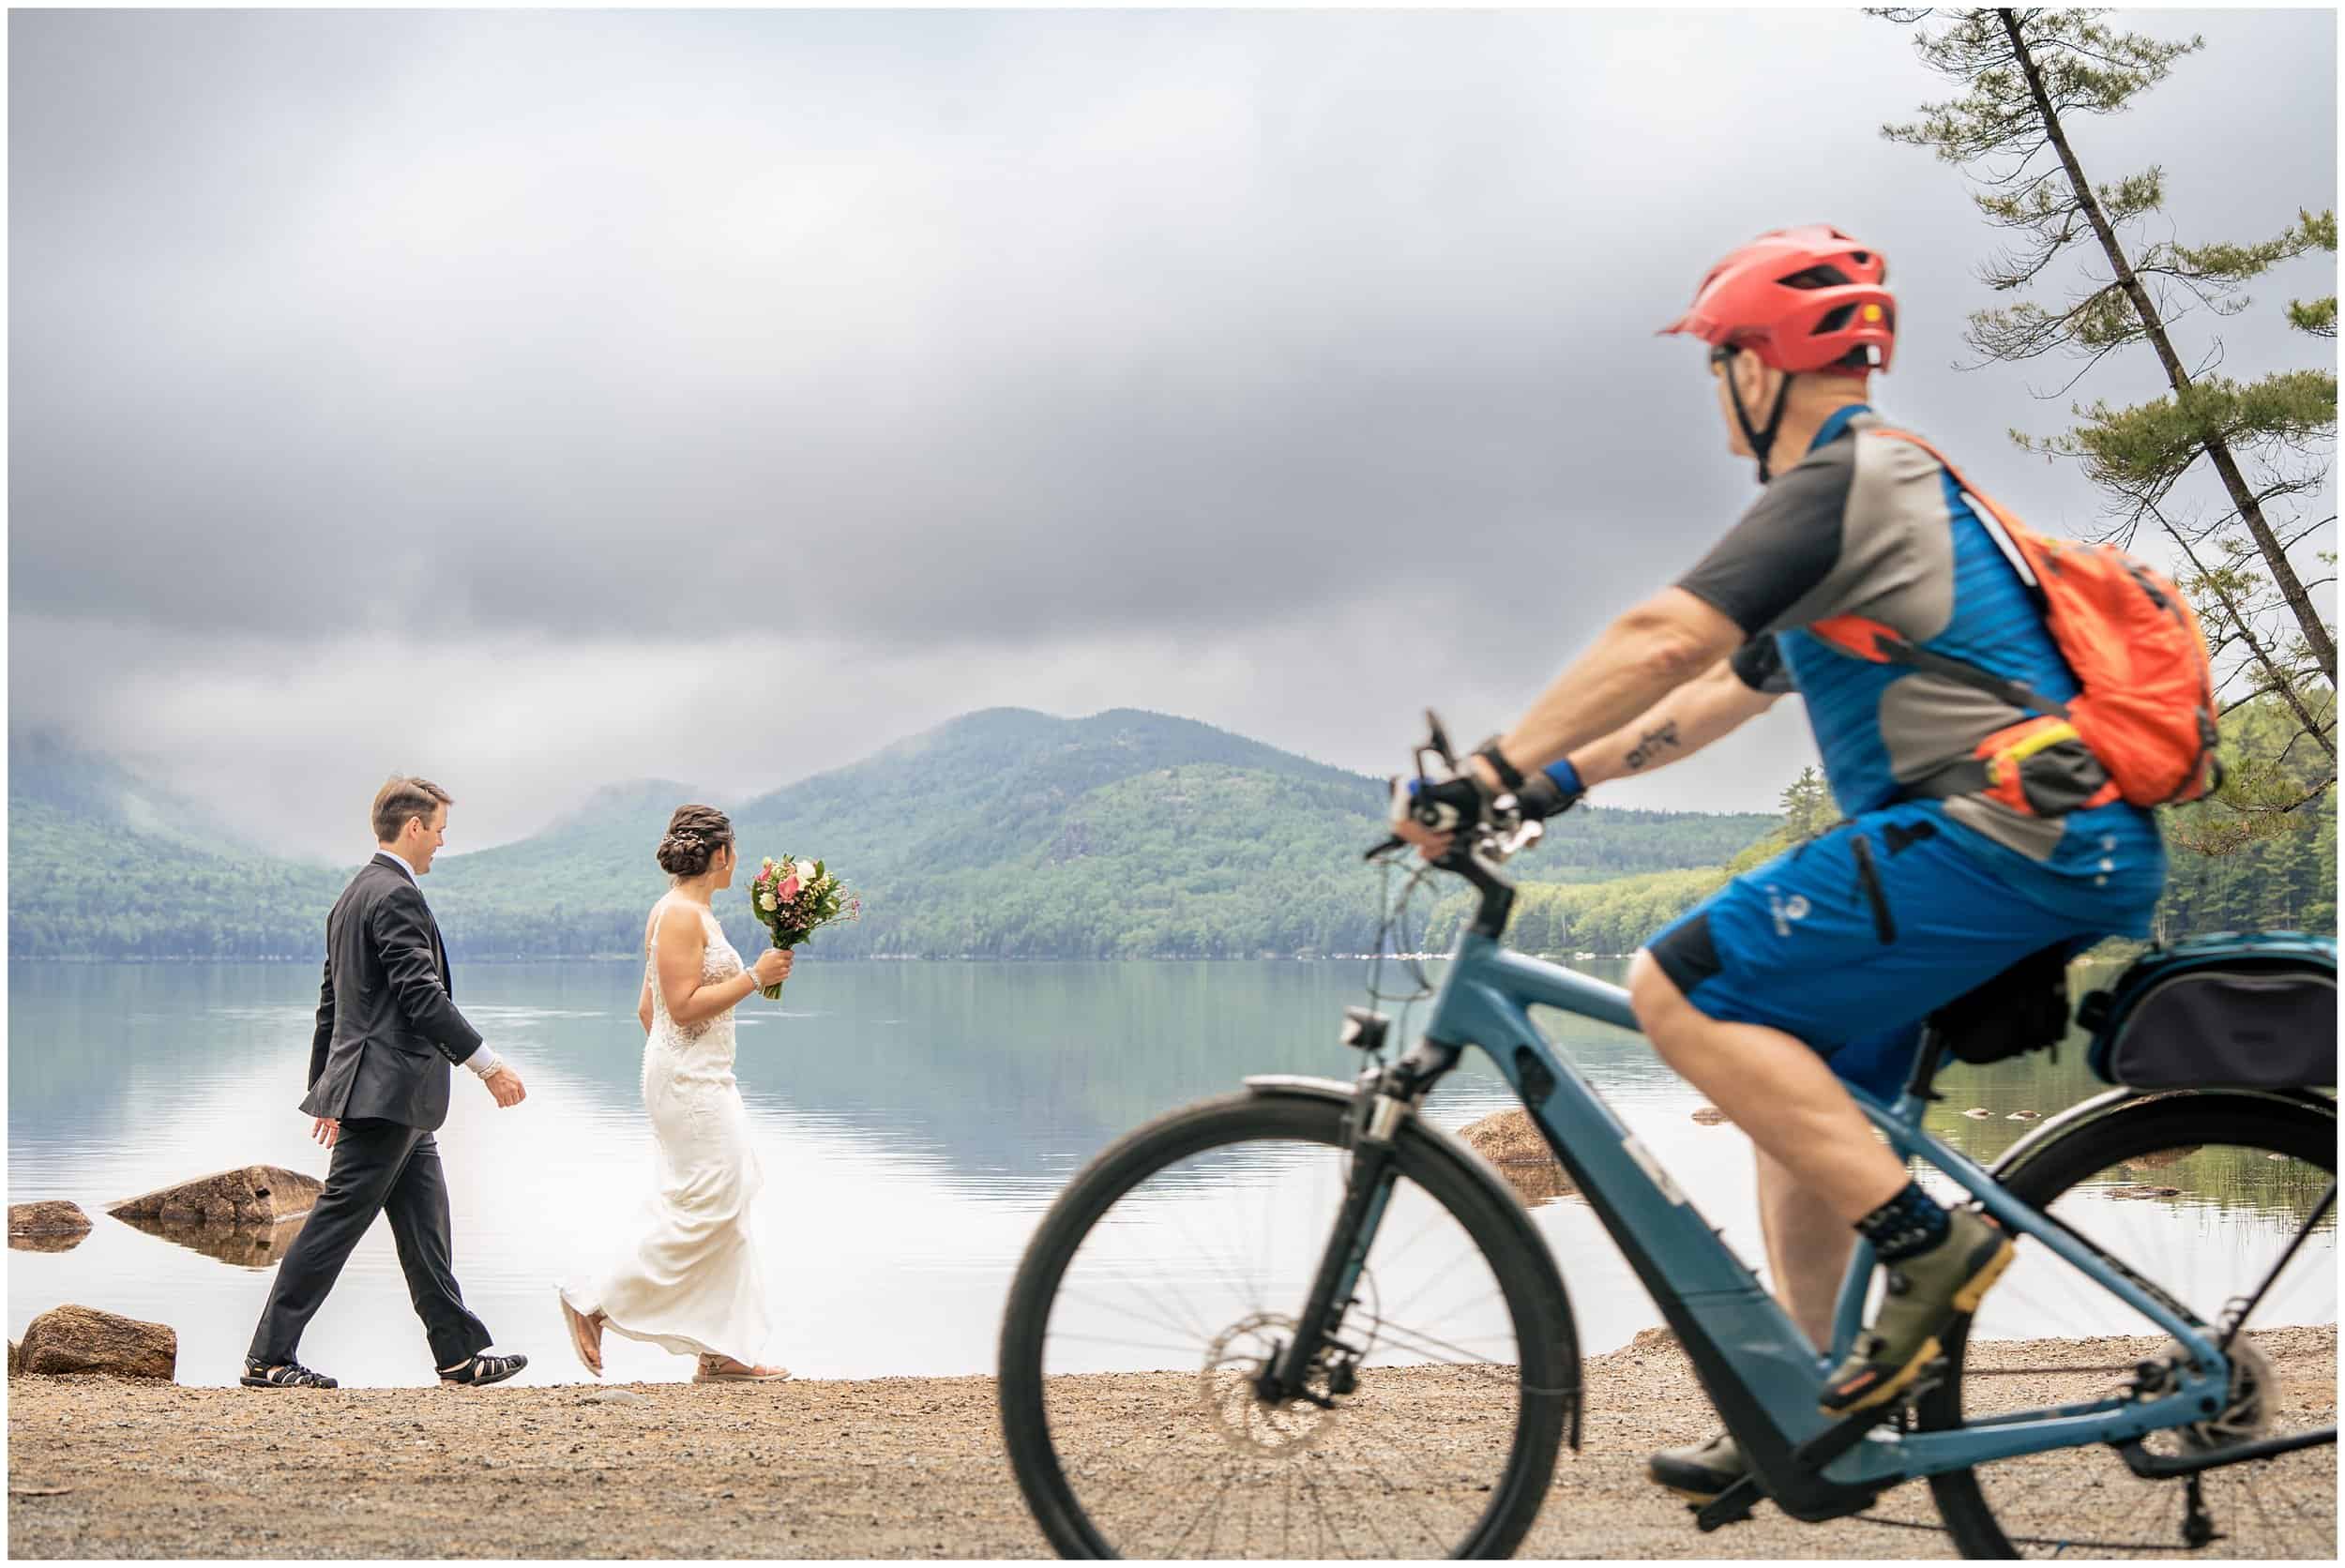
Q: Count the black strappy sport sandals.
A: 2